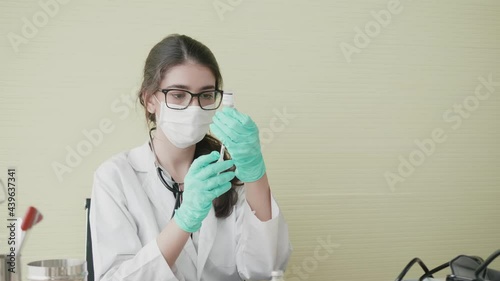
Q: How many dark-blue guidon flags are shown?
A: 0